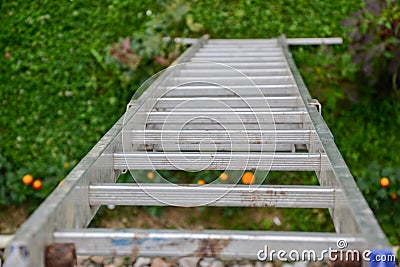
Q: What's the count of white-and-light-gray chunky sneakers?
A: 0